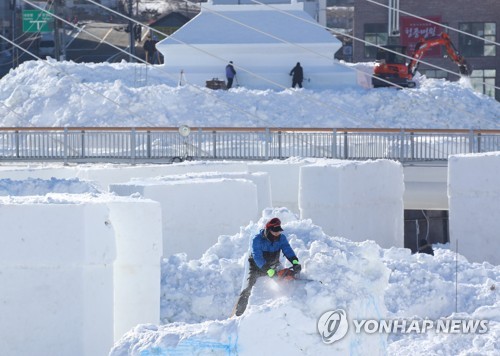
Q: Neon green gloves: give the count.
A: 2